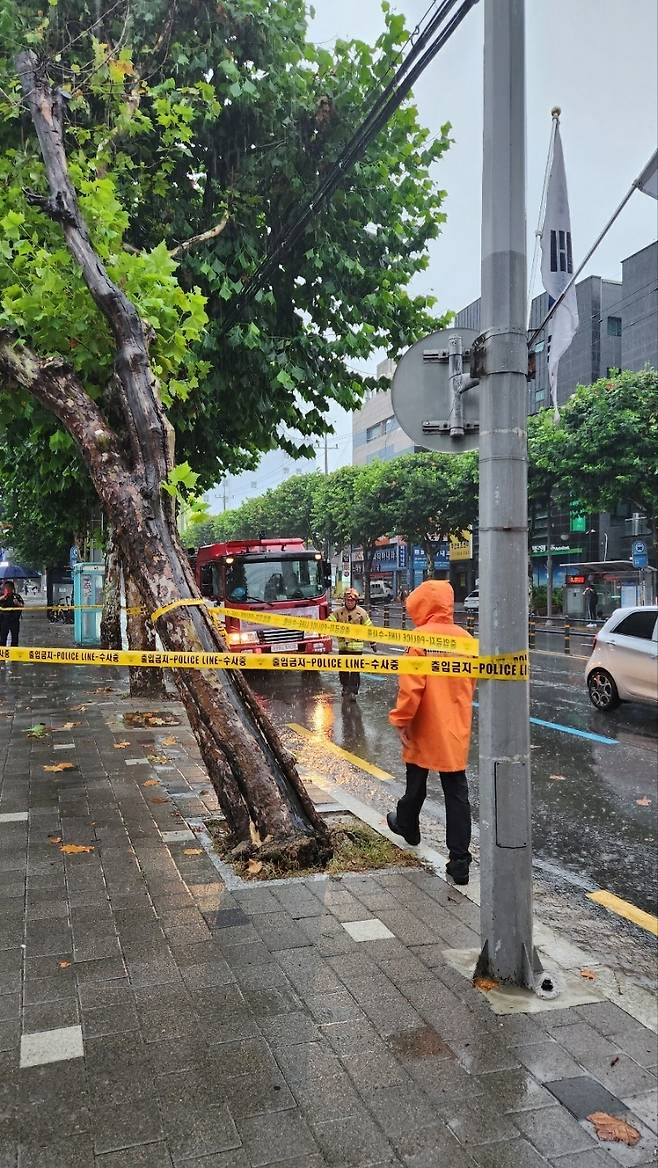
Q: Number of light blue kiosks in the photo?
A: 1